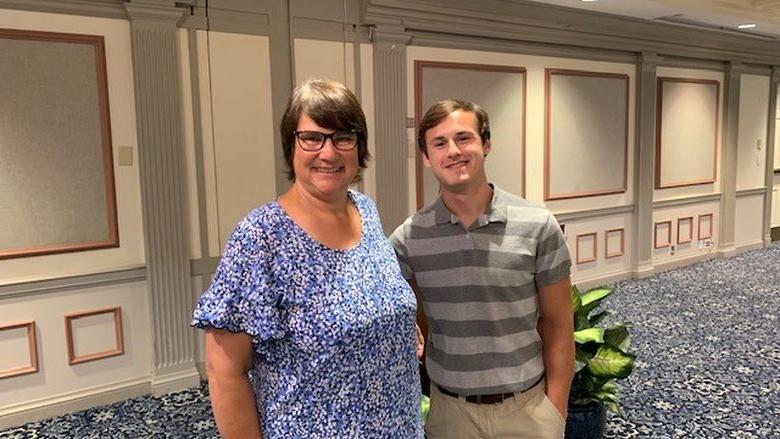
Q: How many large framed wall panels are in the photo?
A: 4